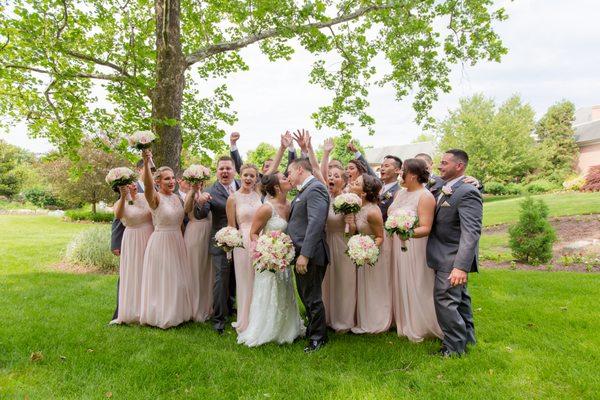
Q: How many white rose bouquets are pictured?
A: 8